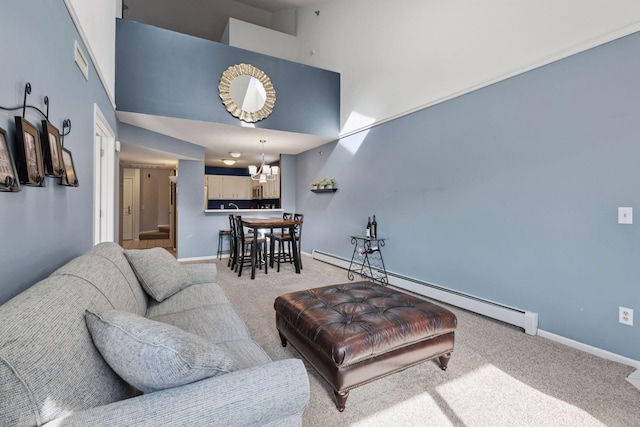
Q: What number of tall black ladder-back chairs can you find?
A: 4